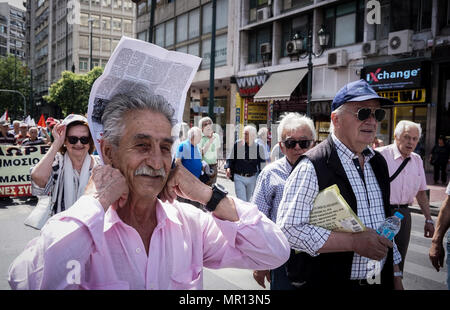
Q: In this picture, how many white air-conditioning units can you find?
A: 6